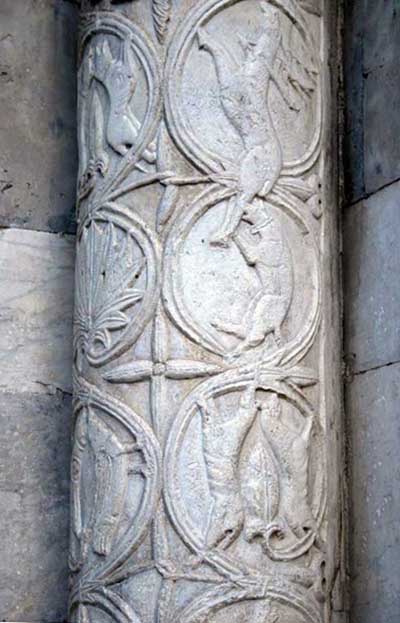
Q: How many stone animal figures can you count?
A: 6